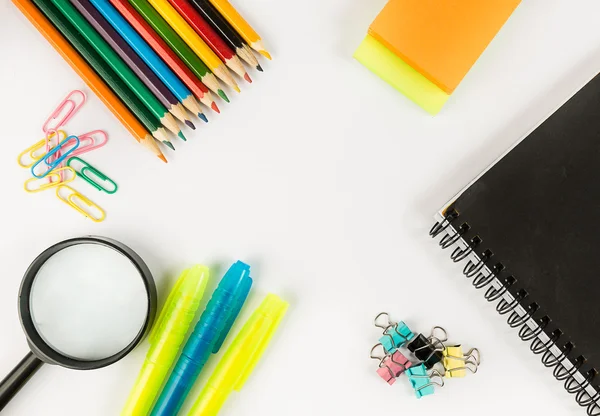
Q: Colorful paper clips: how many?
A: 8